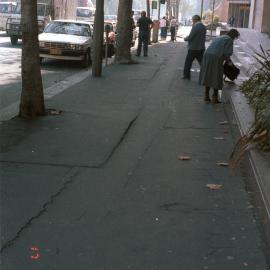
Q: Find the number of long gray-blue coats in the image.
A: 1